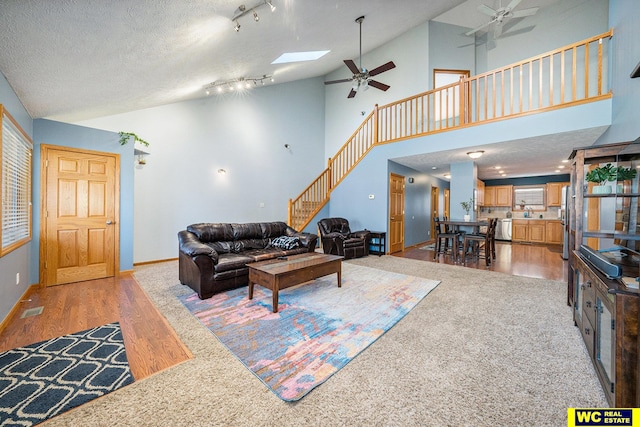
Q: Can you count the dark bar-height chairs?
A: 4